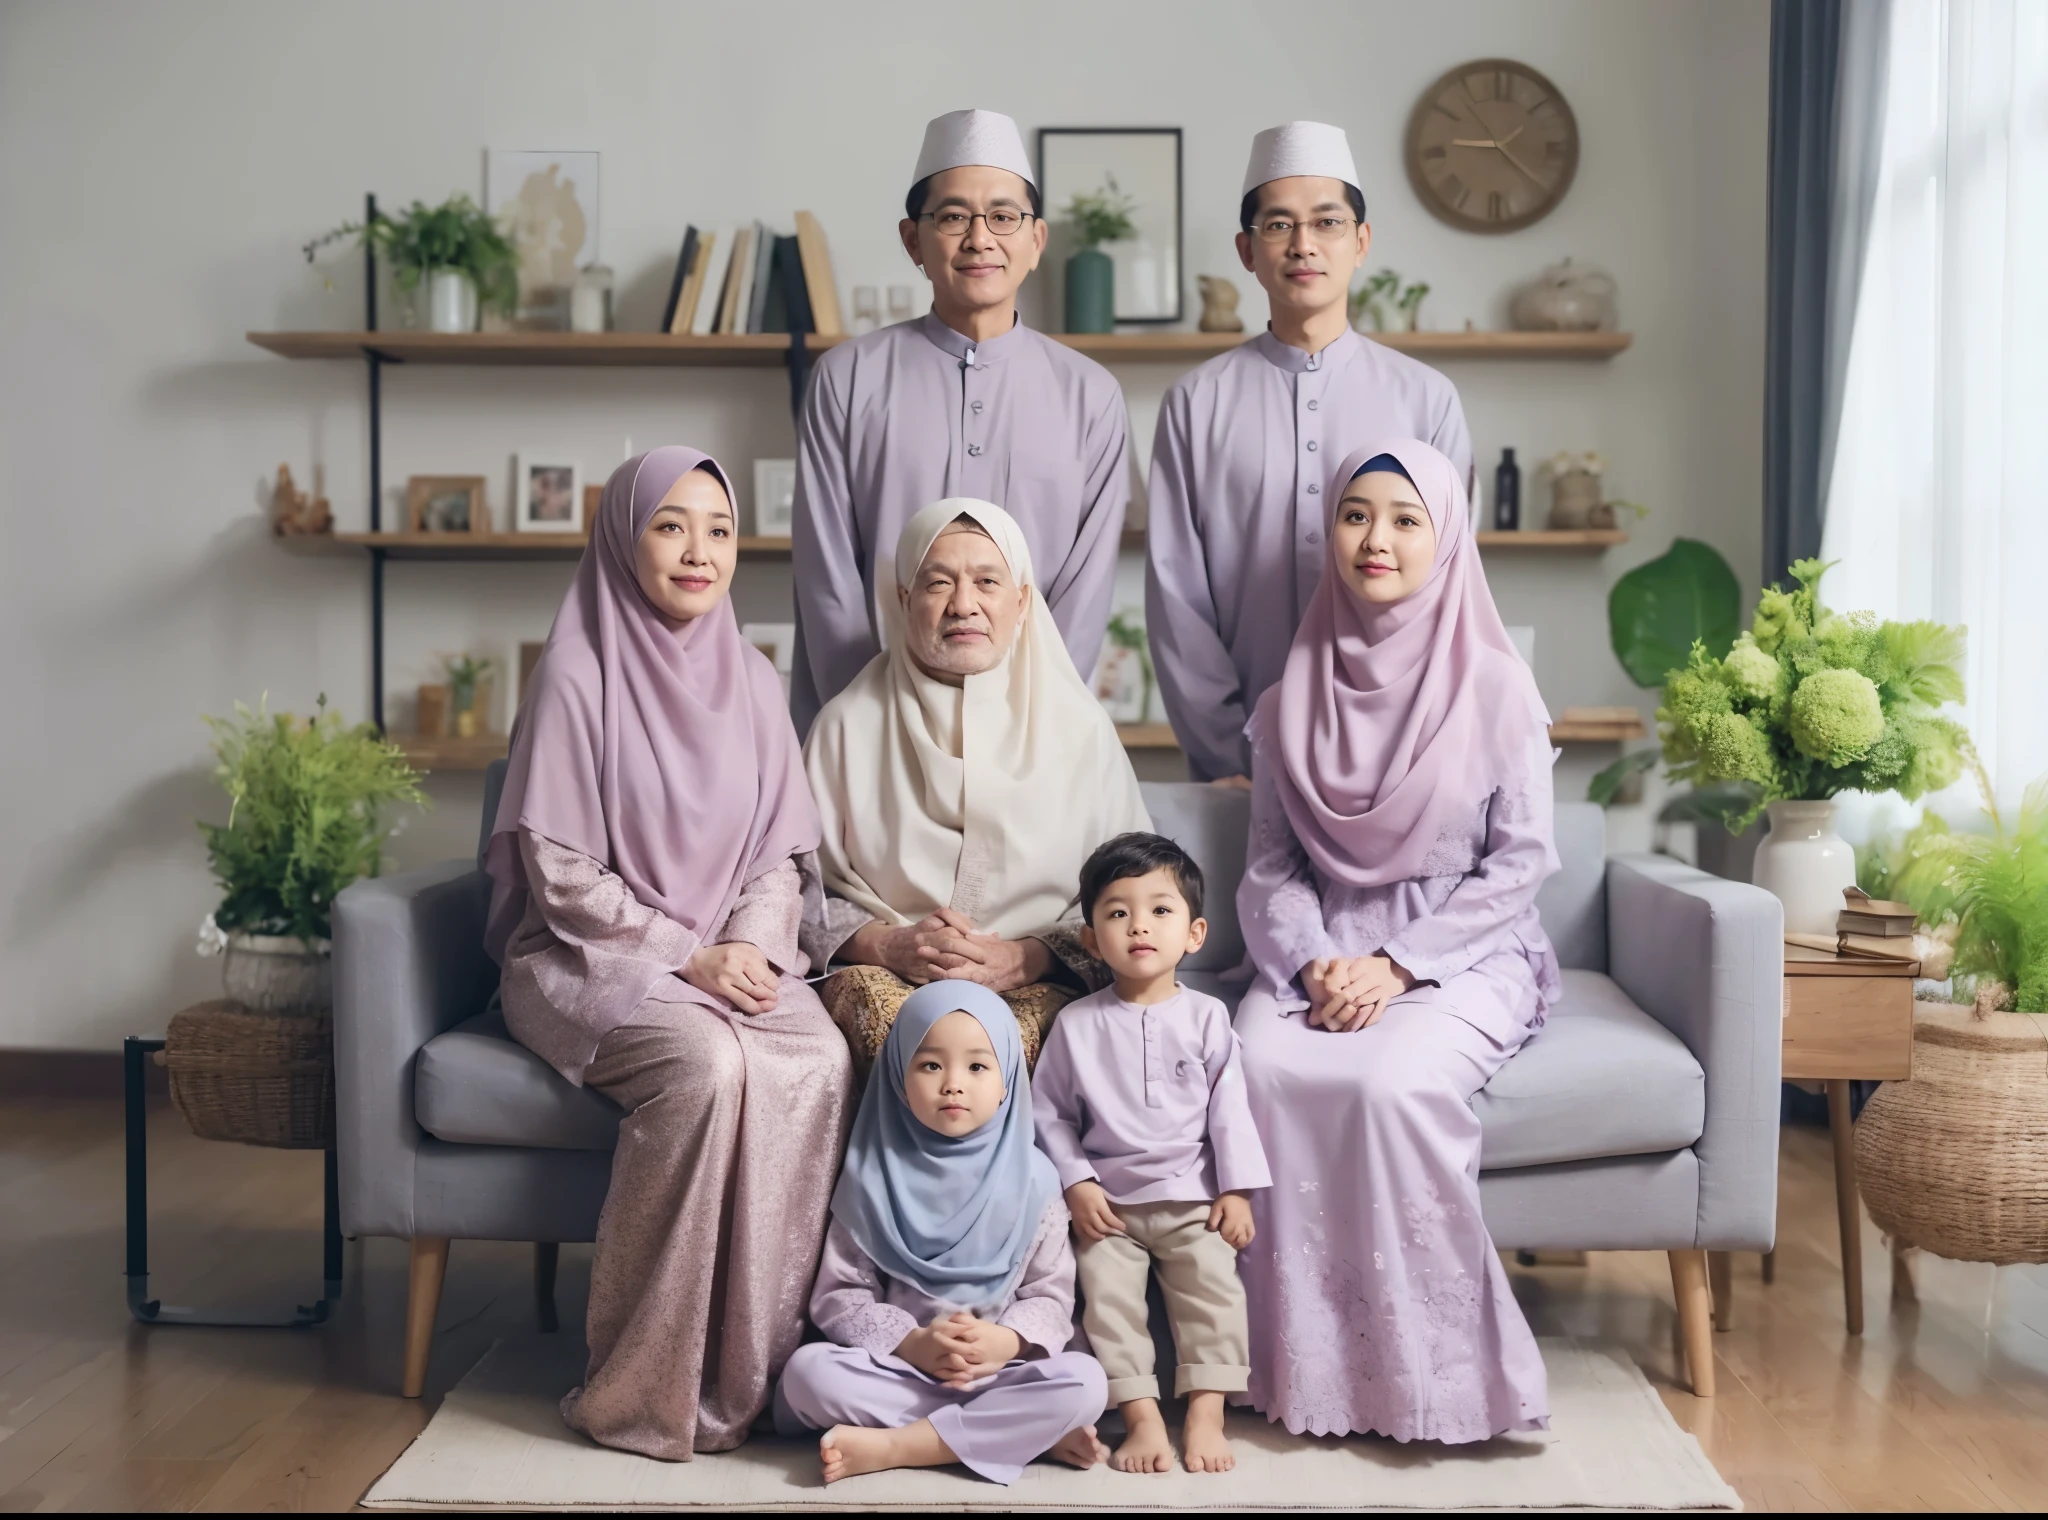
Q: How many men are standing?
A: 2